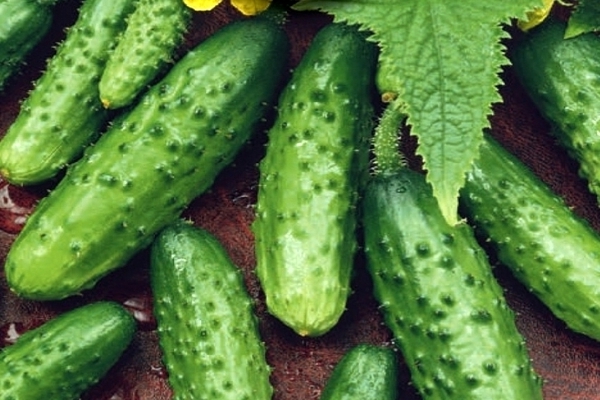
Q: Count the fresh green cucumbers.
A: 11